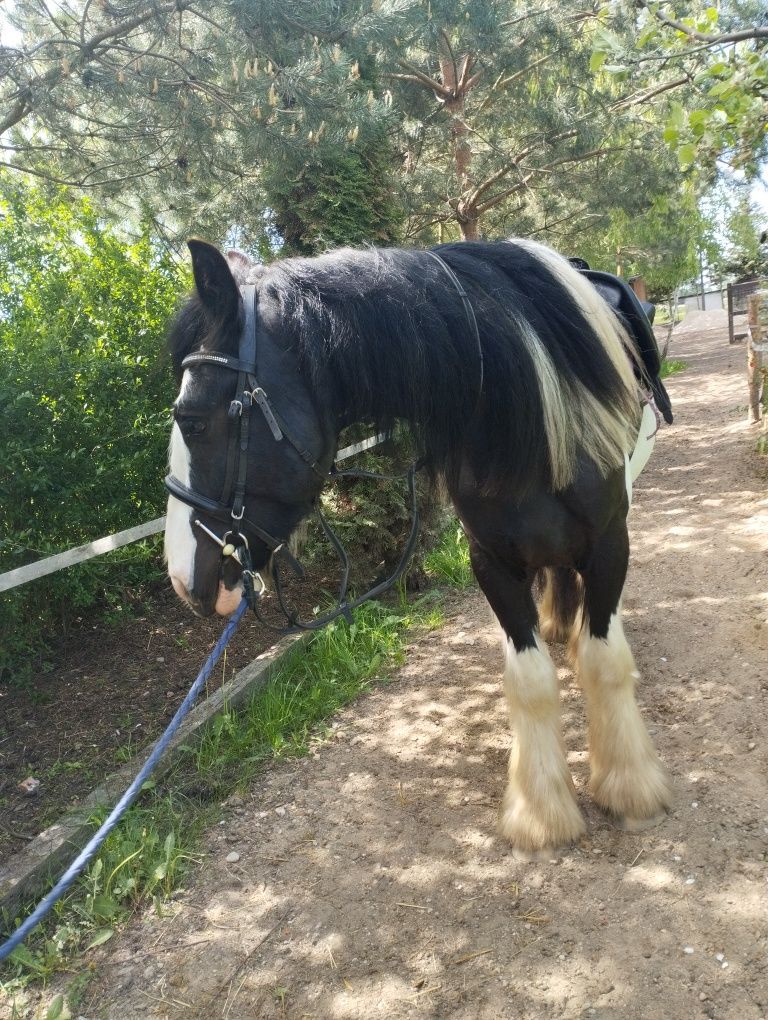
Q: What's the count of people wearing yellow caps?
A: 0